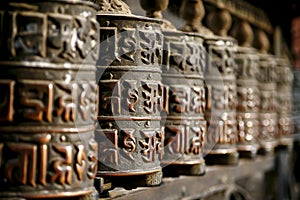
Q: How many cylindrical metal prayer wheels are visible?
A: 7